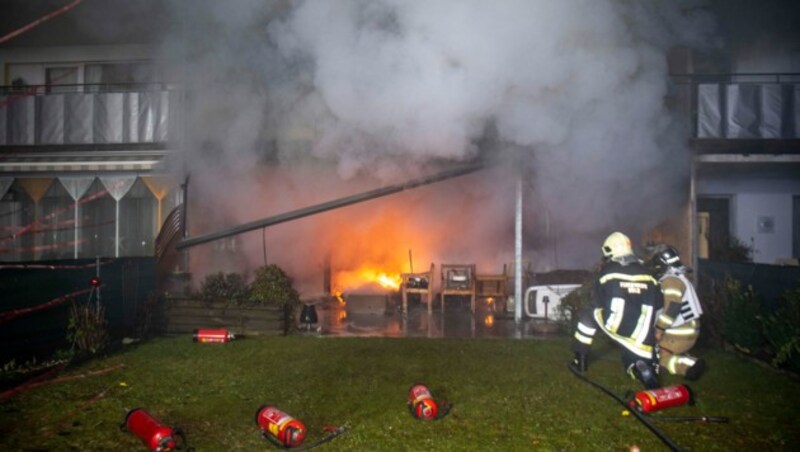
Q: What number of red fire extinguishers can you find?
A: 5